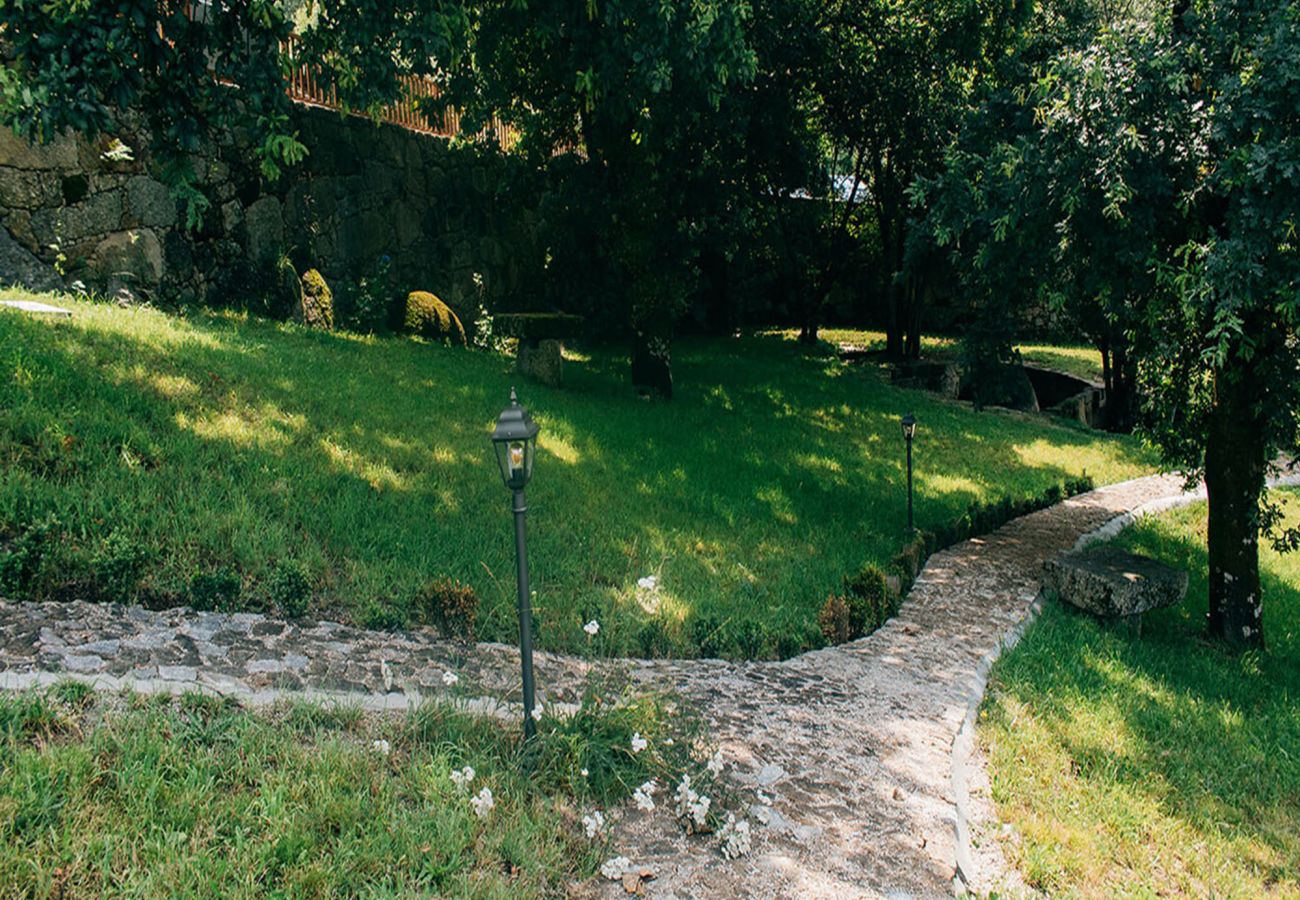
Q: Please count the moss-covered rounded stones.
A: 2